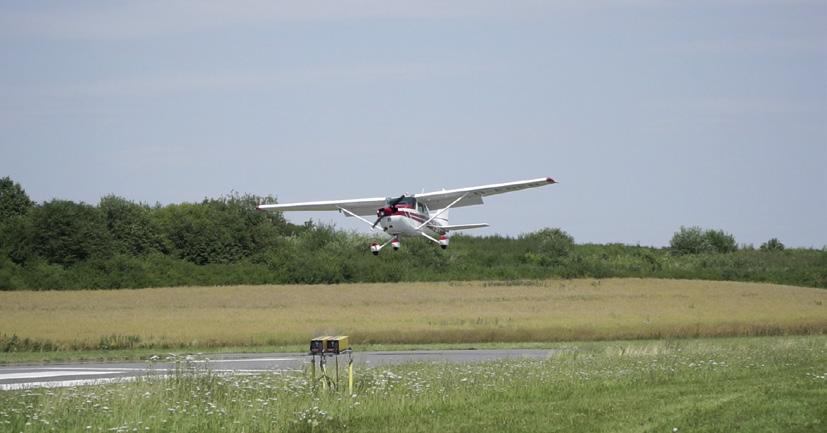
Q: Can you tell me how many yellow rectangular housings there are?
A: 2